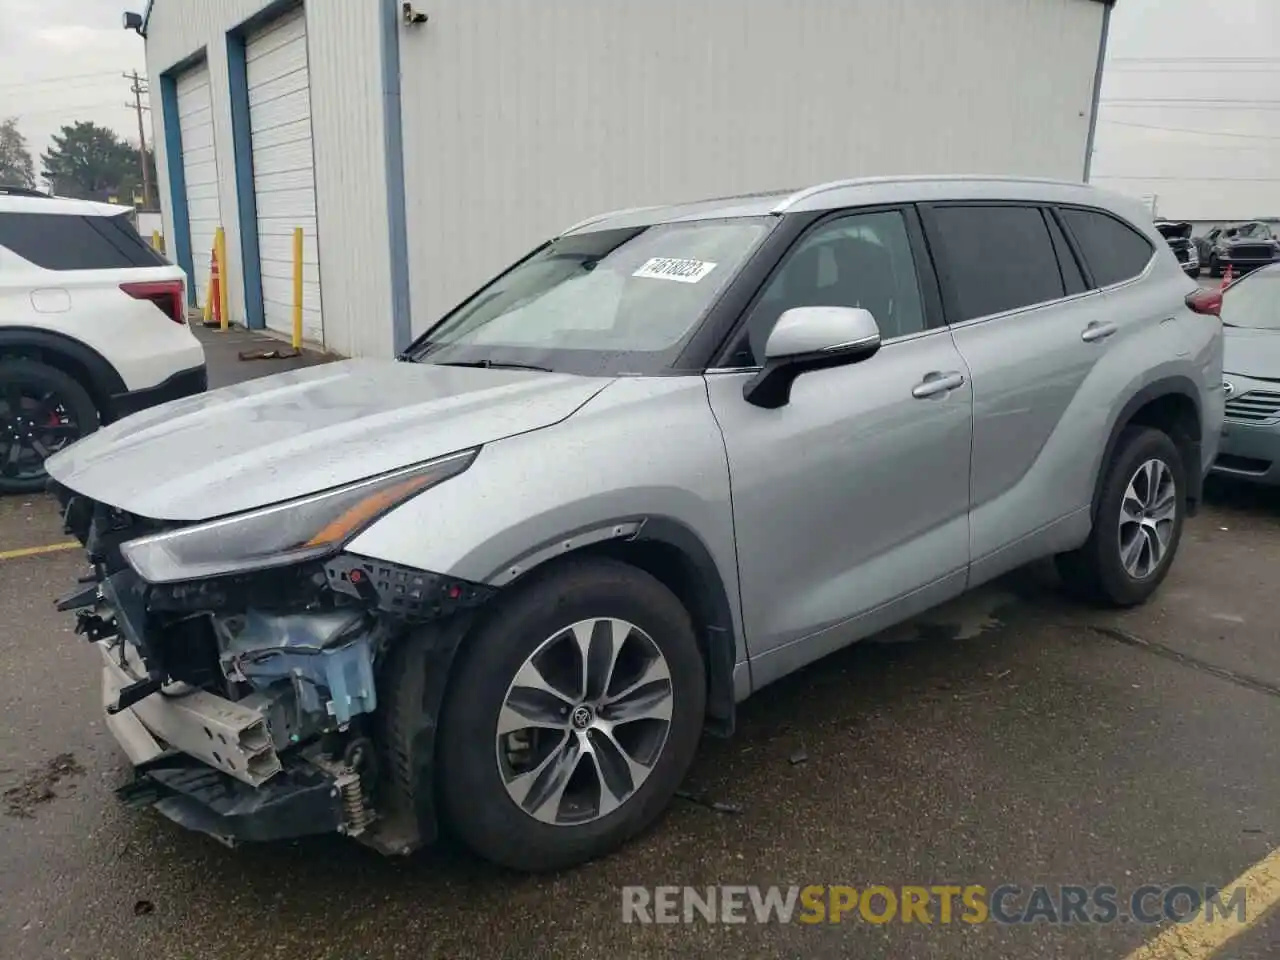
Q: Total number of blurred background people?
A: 0